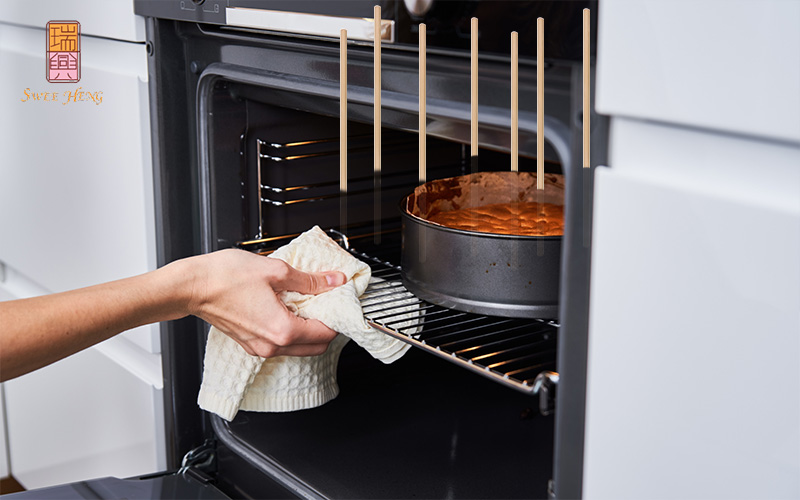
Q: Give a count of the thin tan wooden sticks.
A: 7